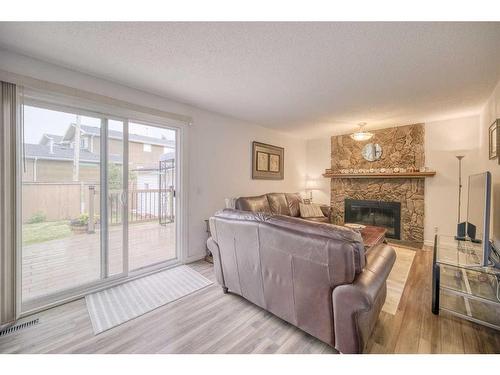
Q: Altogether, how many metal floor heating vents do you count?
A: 1